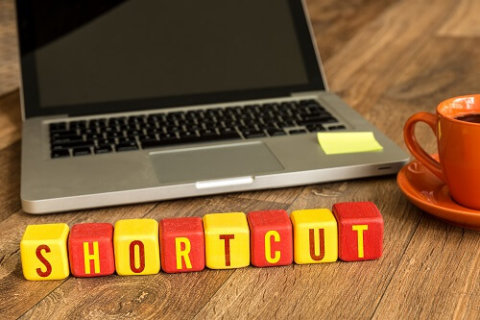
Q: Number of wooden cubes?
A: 8